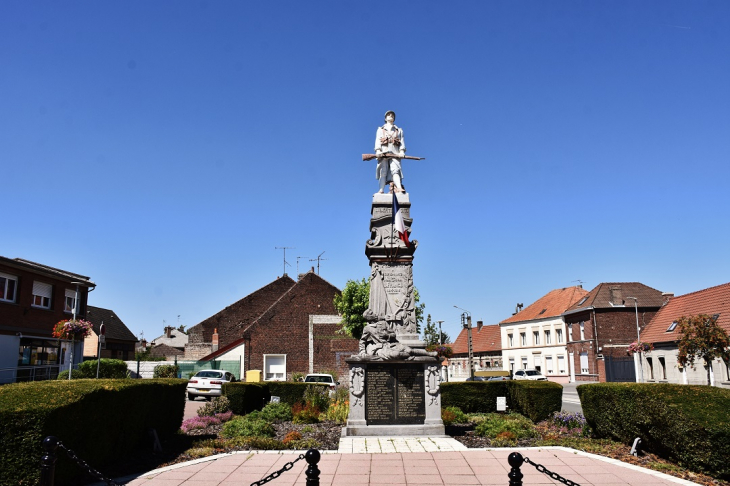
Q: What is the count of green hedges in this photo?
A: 4